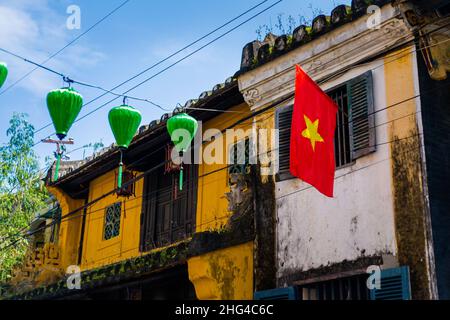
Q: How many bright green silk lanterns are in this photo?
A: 4